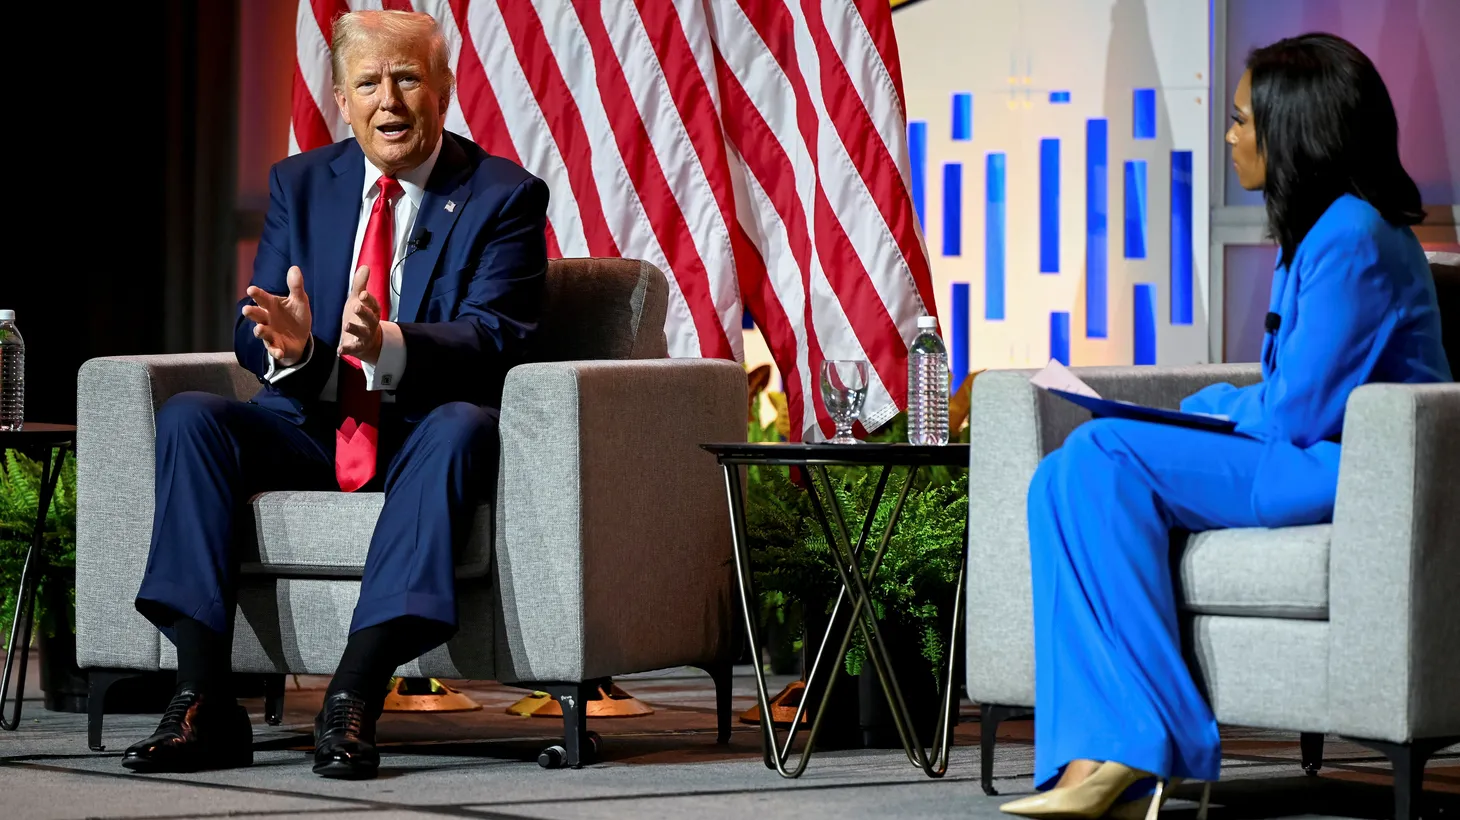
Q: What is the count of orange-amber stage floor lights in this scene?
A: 3